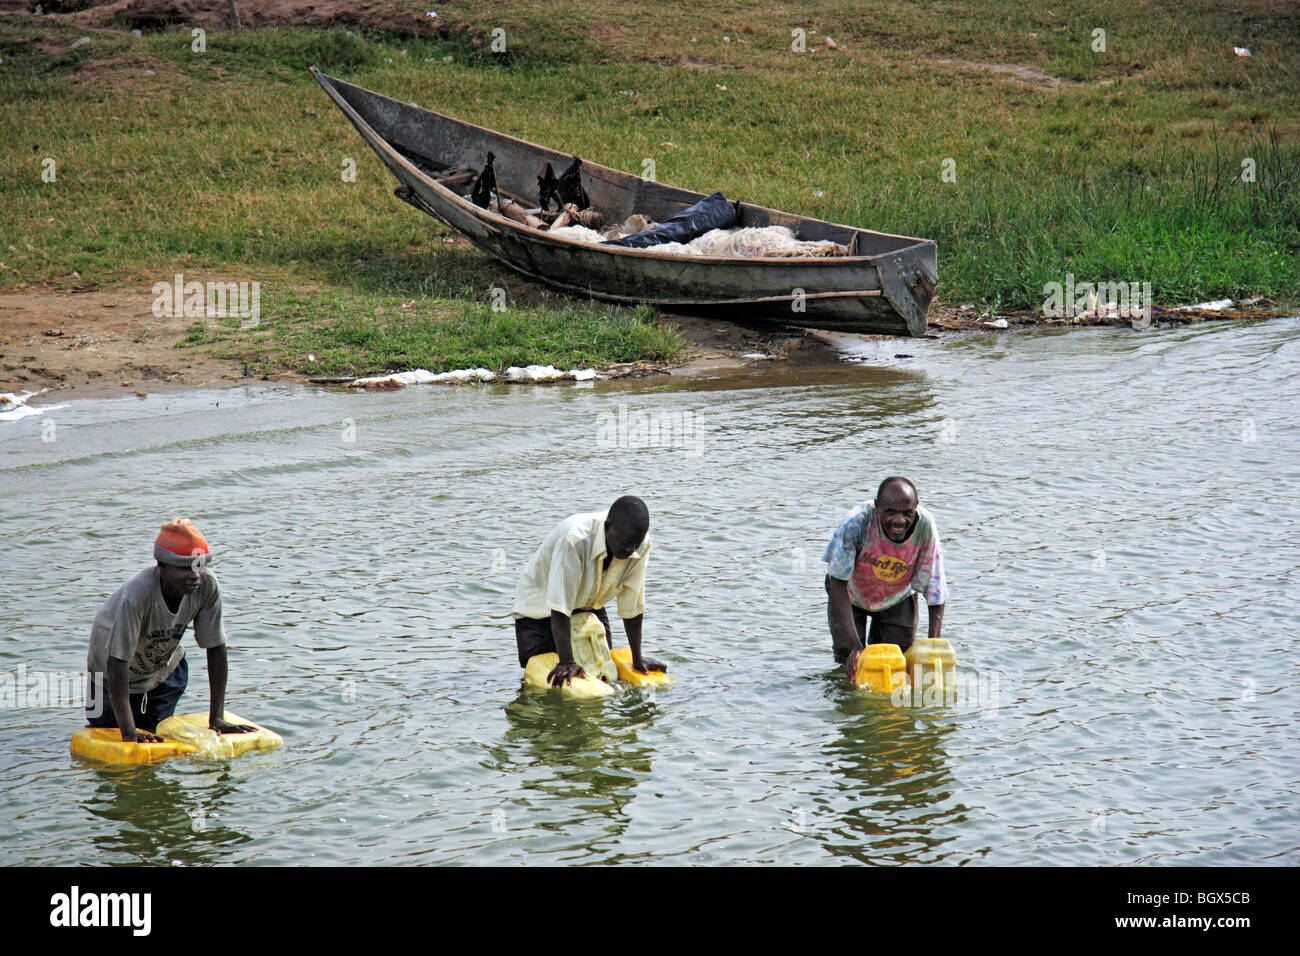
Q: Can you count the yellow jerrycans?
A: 7